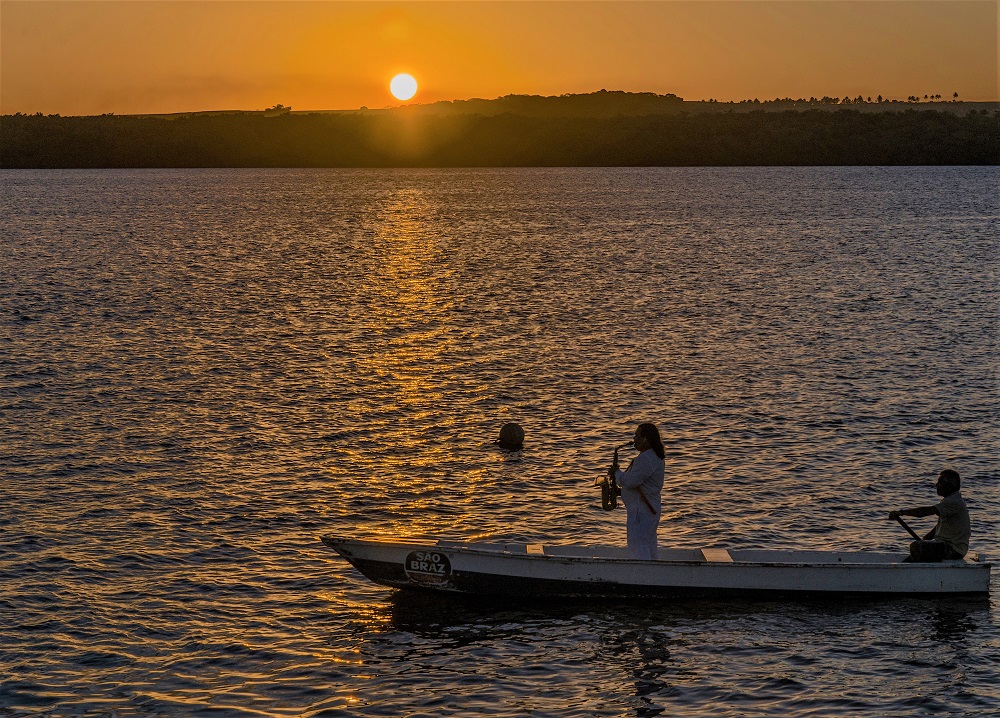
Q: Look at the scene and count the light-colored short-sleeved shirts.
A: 1